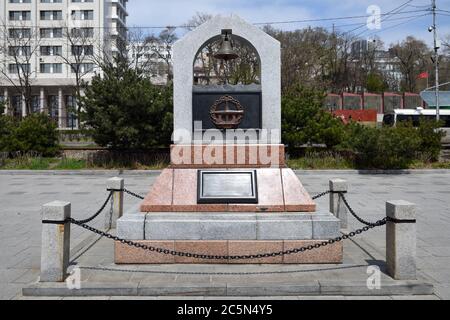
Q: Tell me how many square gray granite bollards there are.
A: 4